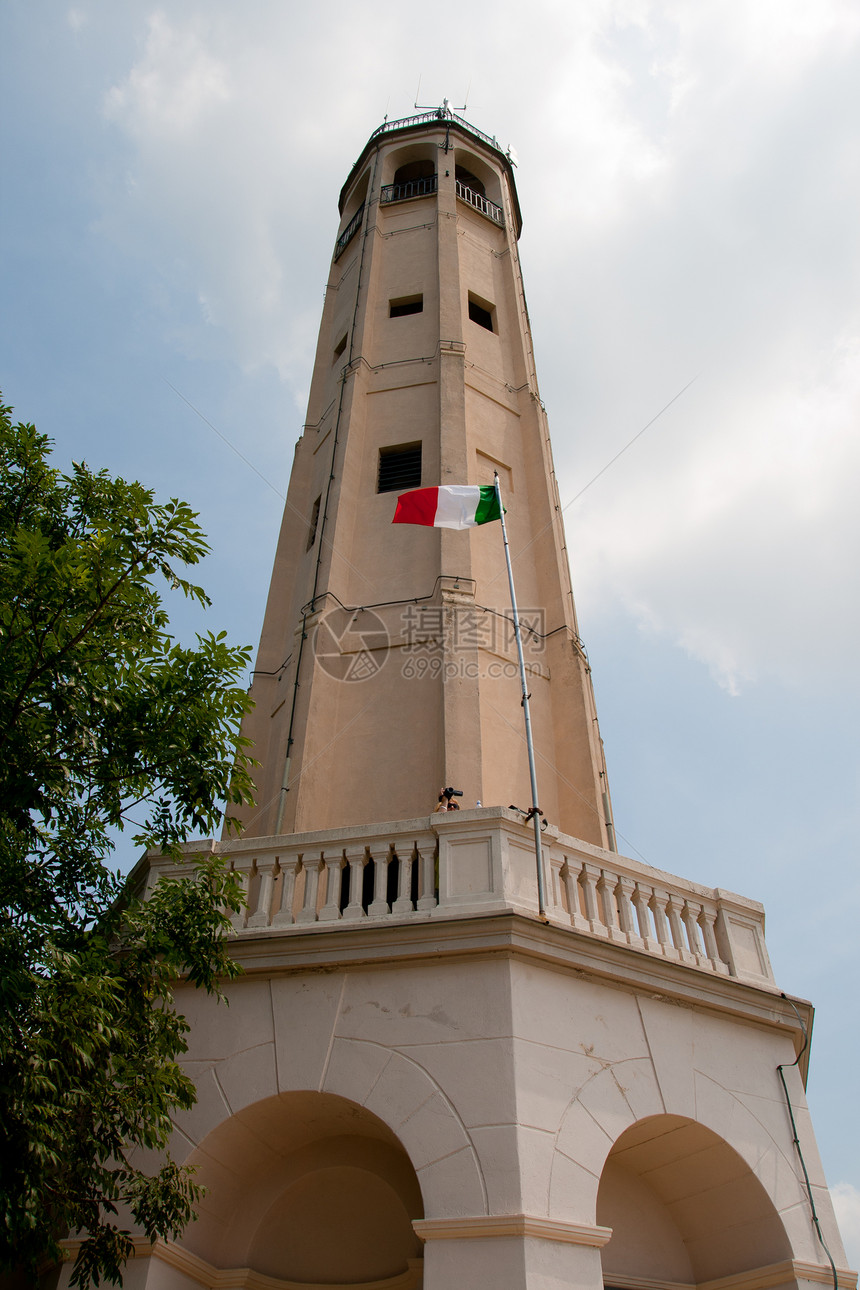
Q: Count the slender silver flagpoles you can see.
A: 1